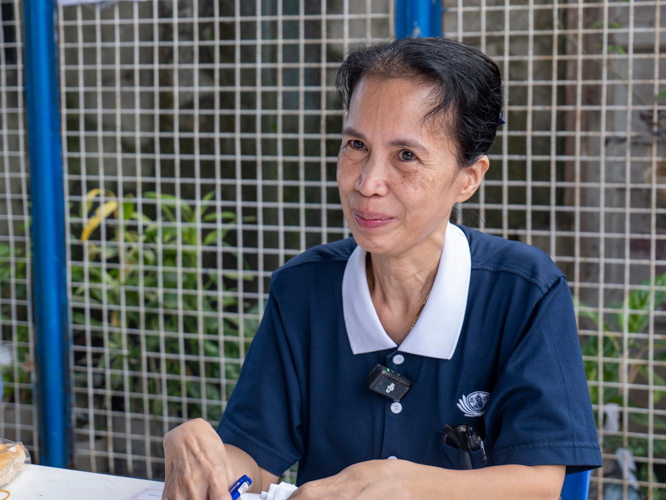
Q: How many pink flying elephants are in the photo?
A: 0